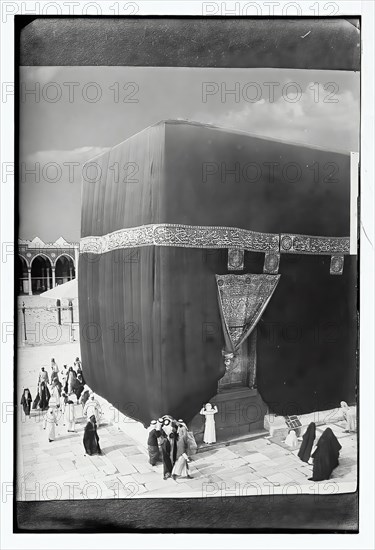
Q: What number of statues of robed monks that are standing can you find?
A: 0